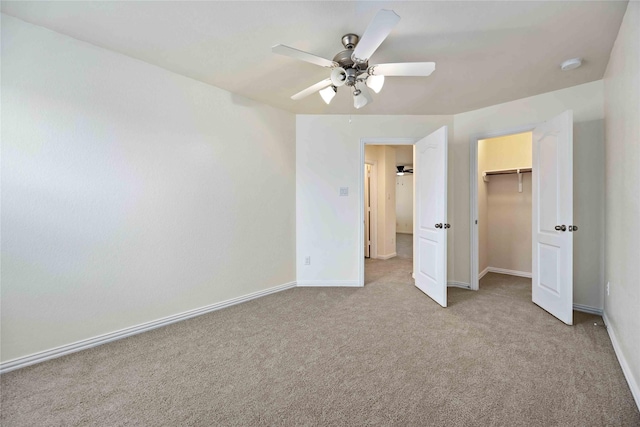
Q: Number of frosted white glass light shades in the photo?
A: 4